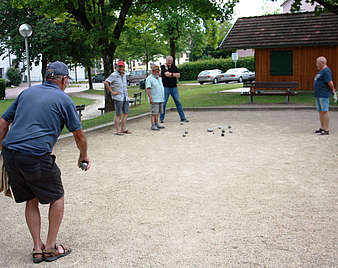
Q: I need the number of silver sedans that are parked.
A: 2